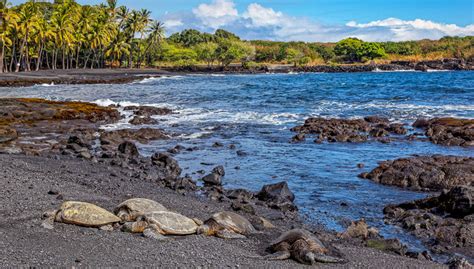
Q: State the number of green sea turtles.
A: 5